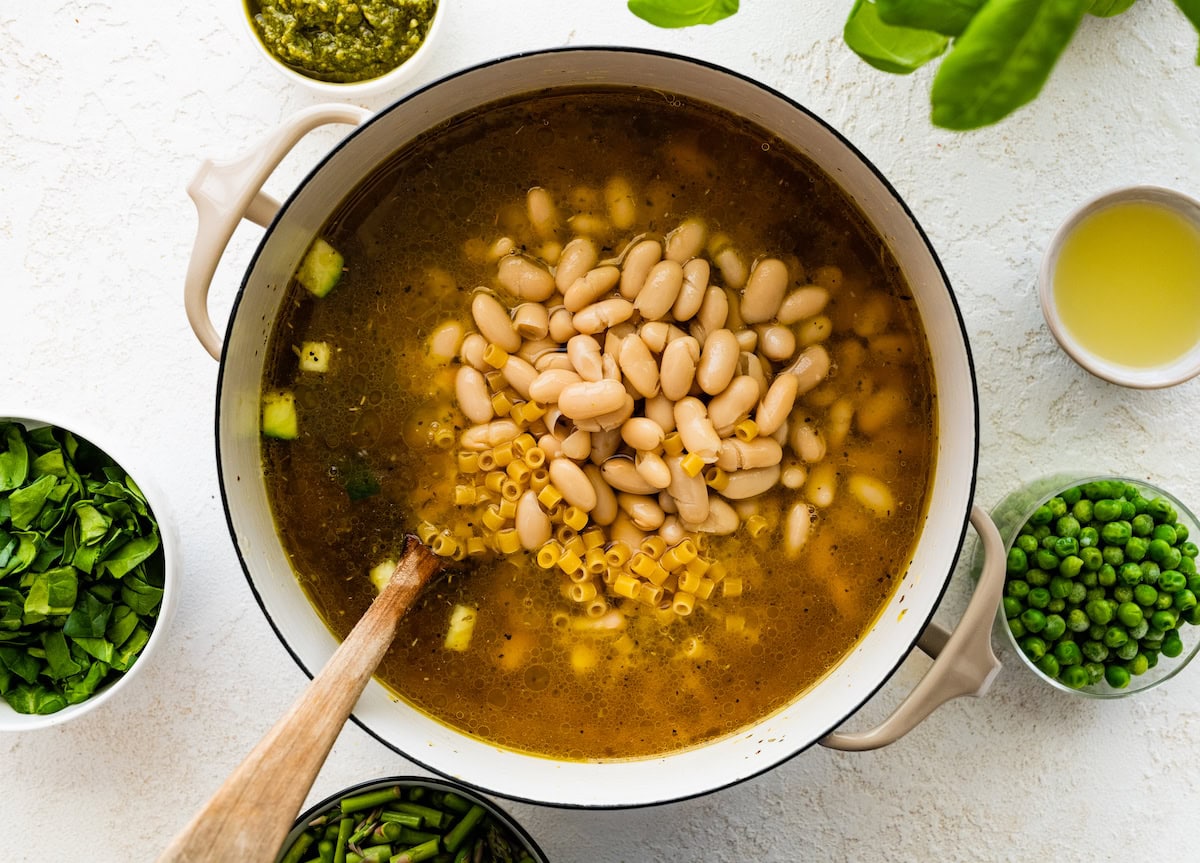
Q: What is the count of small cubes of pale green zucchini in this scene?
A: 5